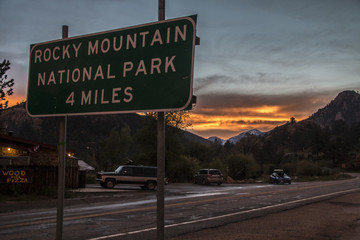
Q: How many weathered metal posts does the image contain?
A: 2